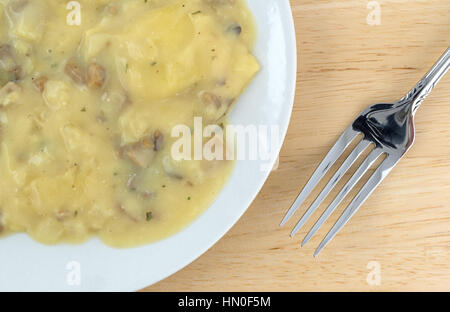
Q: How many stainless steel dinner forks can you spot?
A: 1